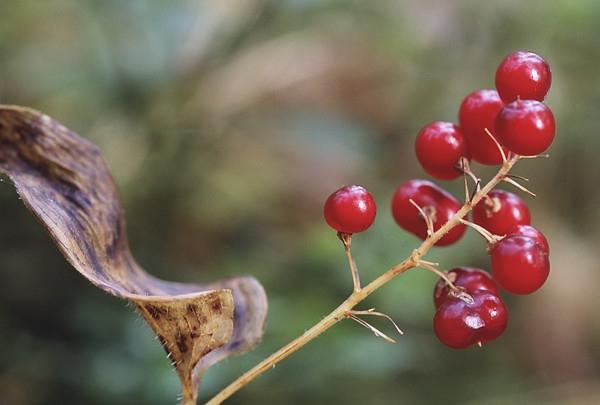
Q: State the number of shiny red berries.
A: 10